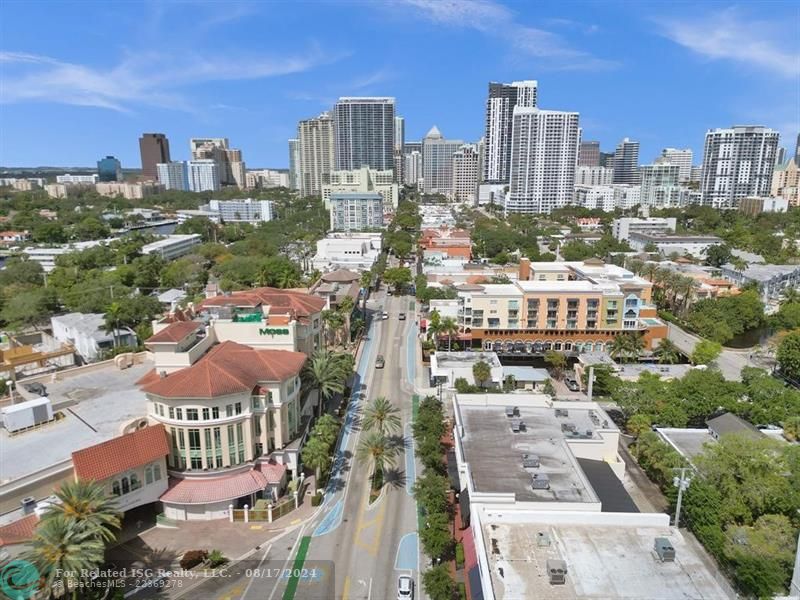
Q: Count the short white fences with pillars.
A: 1